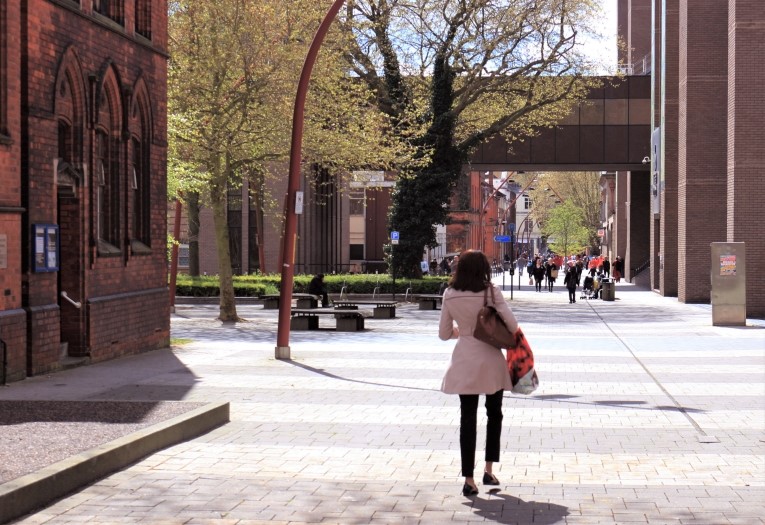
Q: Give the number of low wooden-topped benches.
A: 4